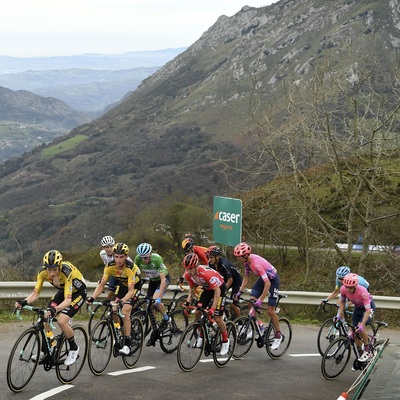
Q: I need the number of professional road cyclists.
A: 10